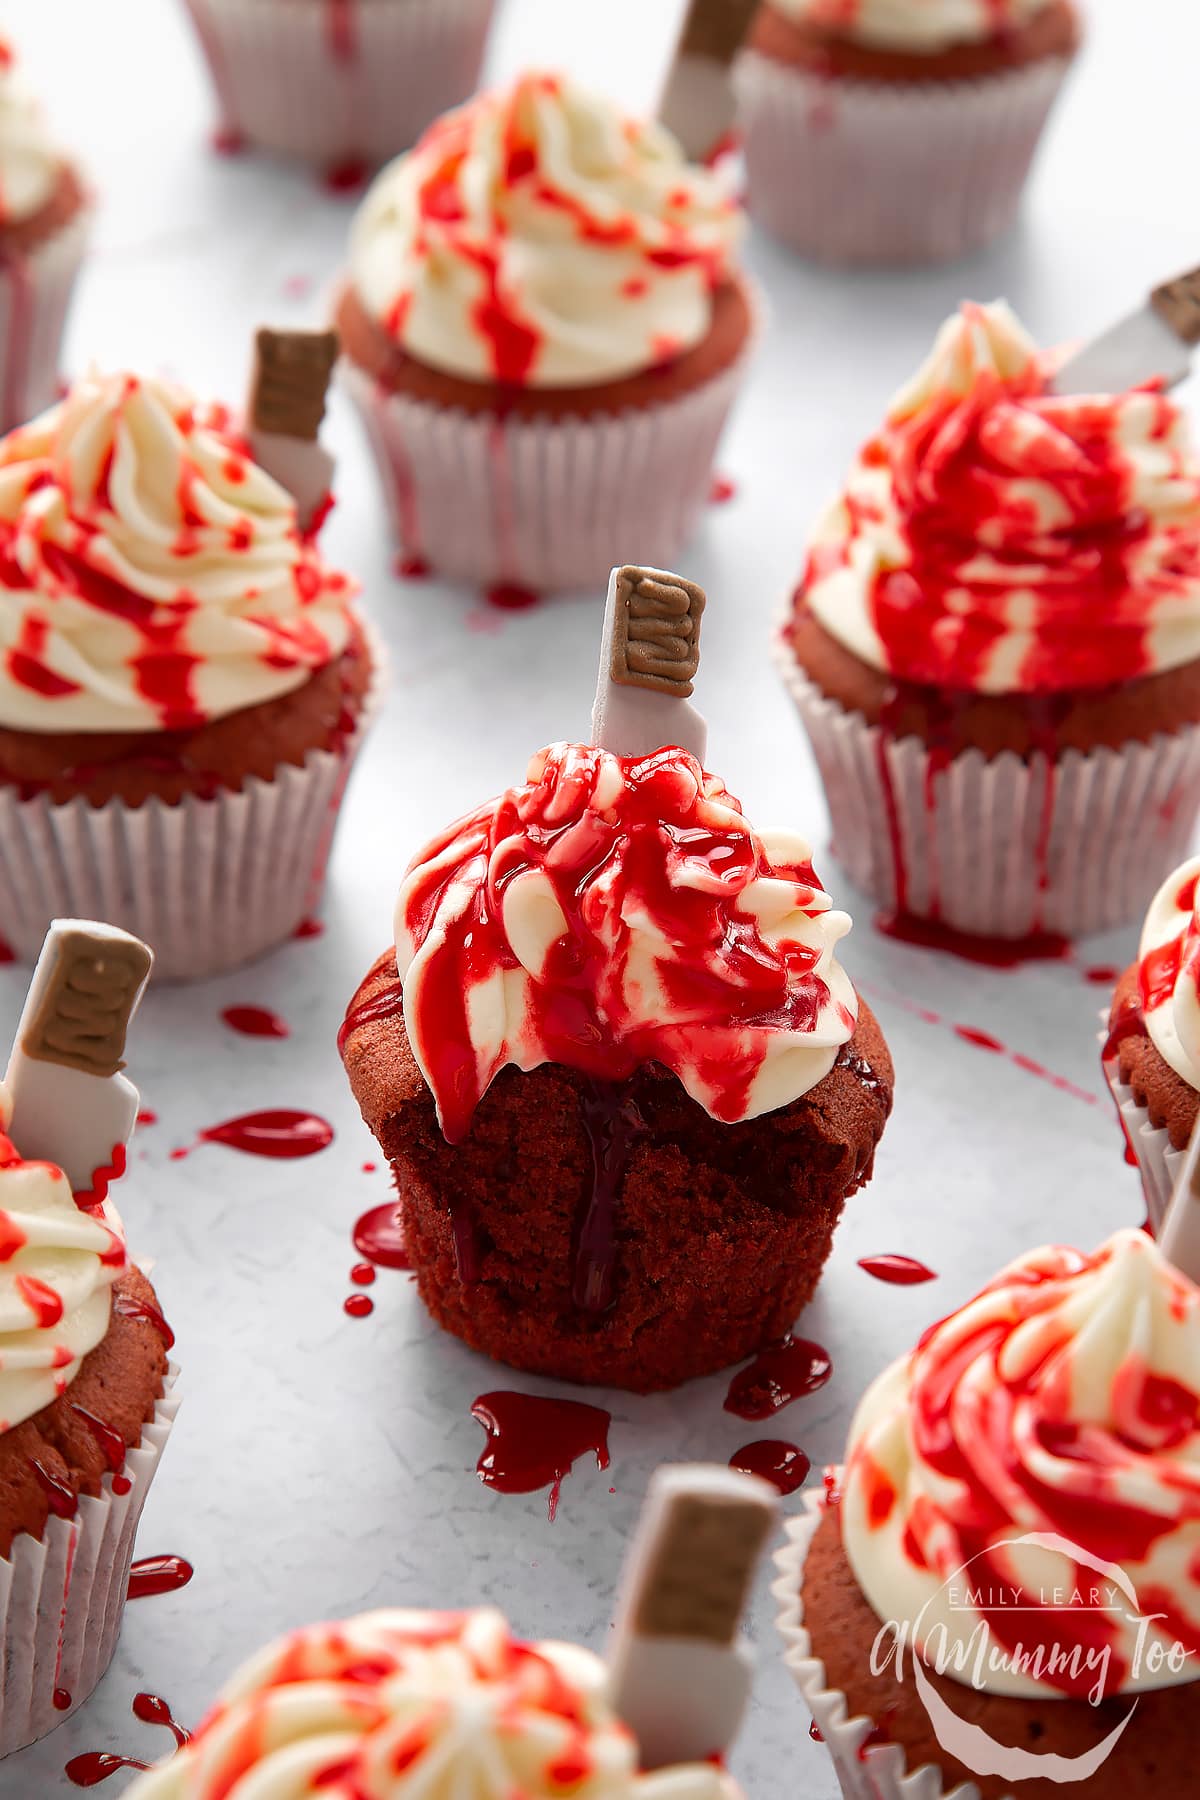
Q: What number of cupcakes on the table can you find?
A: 11